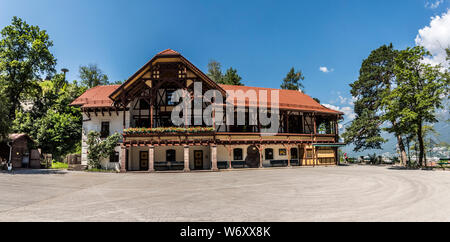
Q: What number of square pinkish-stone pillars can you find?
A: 4